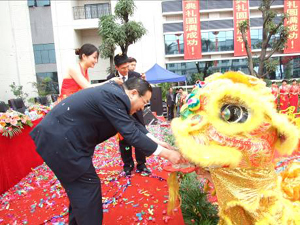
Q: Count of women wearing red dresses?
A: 4